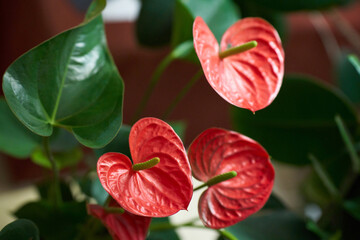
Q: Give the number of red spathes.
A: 4